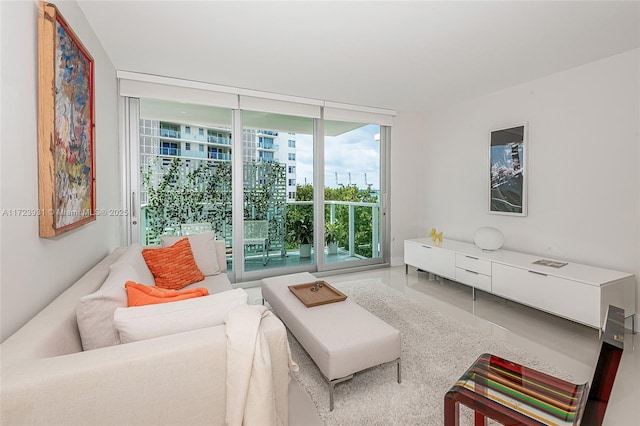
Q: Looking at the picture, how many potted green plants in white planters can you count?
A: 2